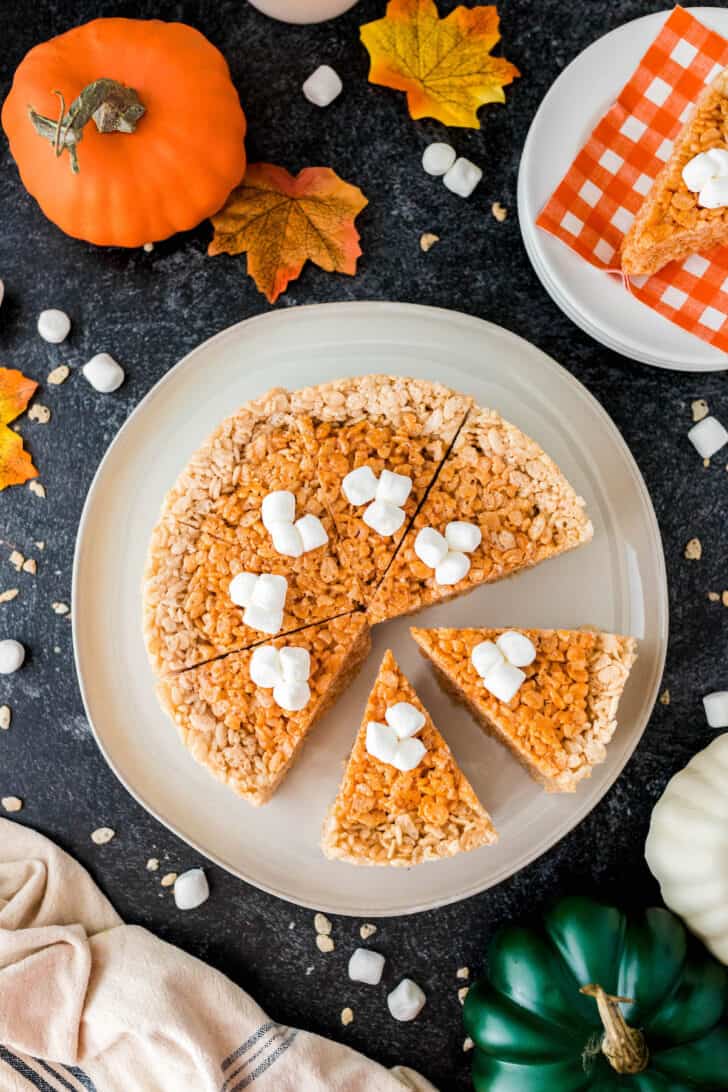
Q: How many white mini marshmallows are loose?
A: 11